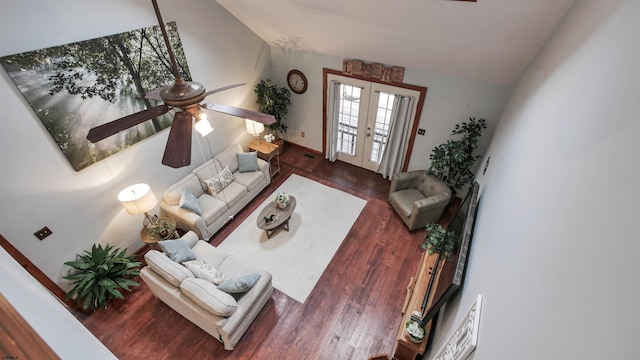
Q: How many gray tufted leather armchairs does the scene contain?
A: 1